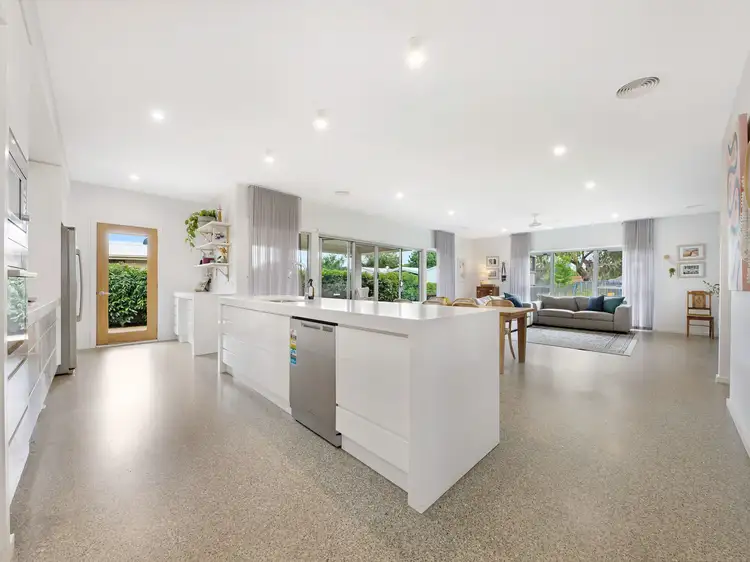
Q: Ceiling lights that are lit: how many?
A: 11